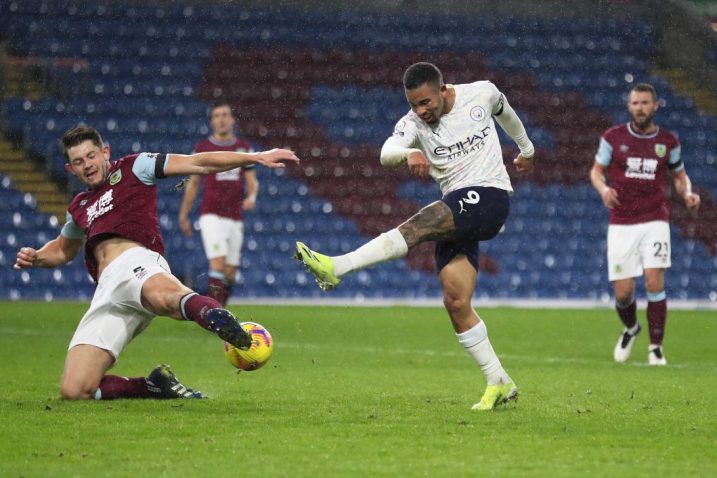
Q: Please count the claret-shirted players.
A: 3